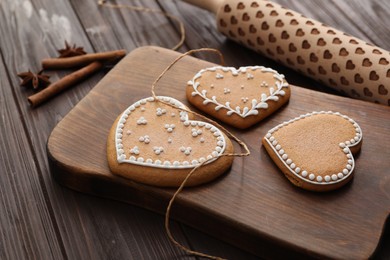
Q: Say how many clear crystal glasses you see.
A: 0